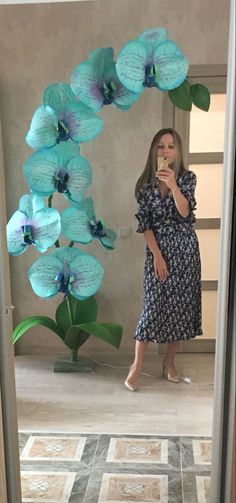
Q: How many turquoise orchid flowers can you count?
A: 7